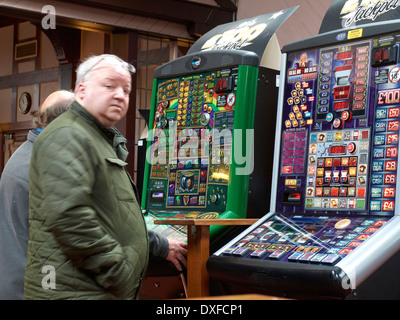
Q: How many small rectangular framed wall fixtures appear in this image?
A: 1